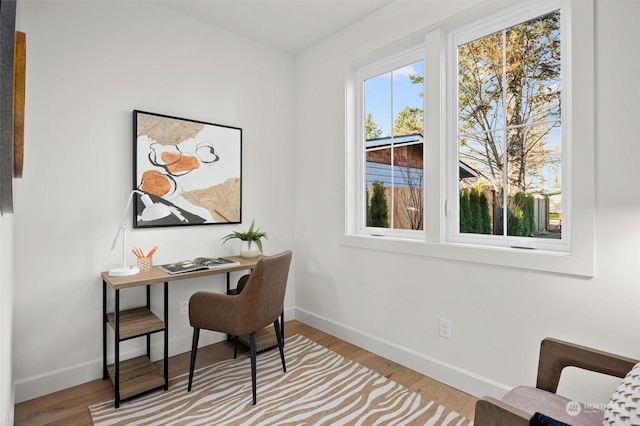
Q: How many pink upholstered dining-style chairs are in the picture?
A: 0